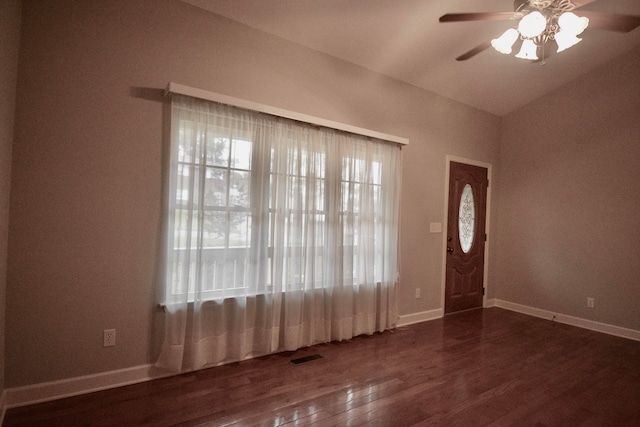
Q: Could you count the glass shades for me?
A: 5